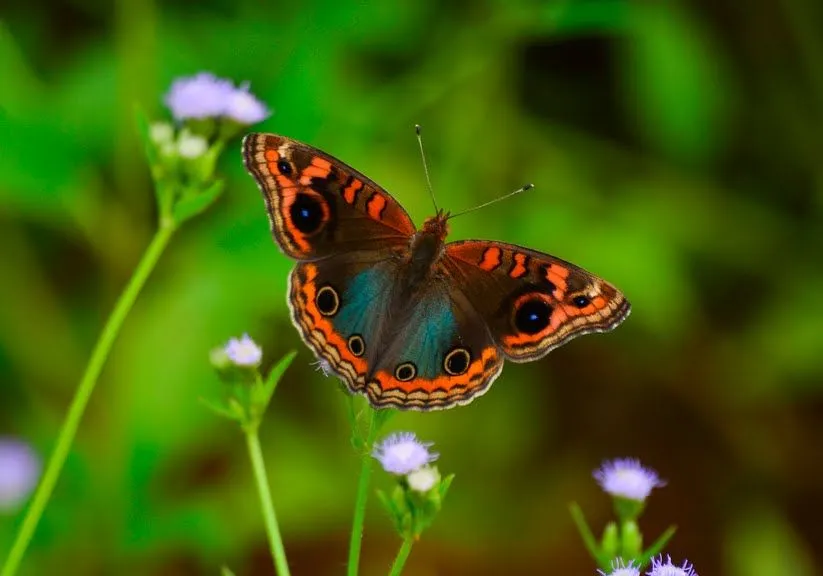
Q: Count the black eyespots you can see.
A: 8